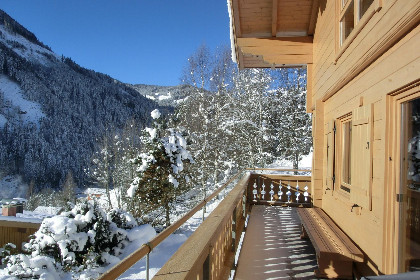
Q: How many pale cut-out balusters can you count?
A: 7